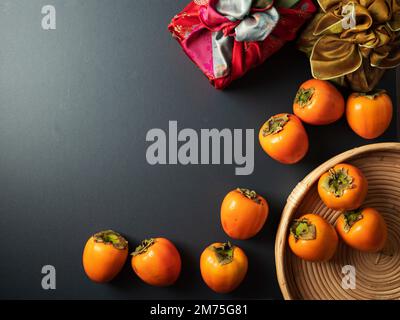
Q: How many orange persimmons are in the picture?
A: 10